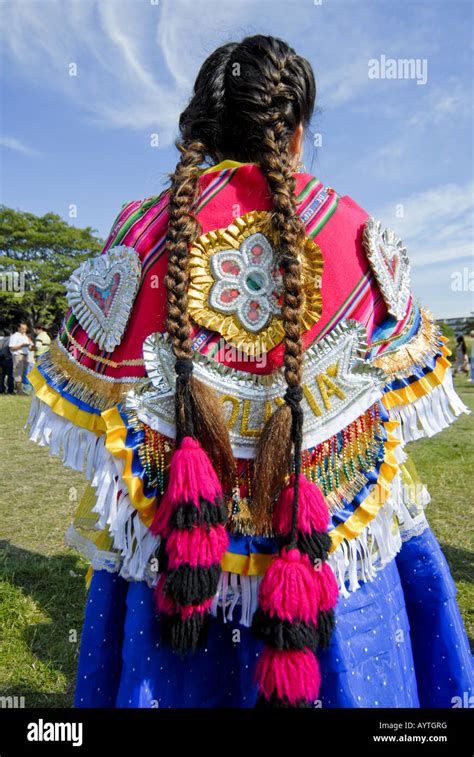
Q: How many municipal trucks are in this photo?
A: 0